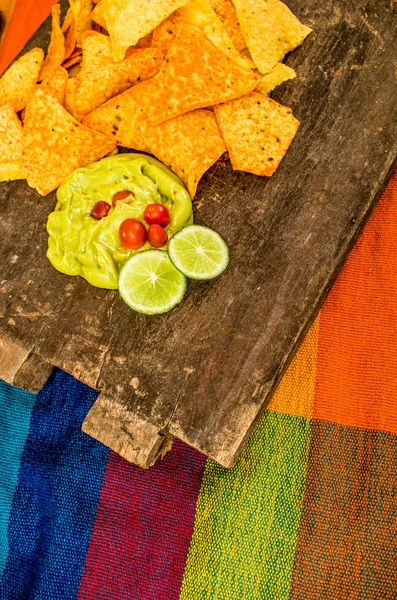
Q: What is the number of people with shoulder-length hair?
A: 0